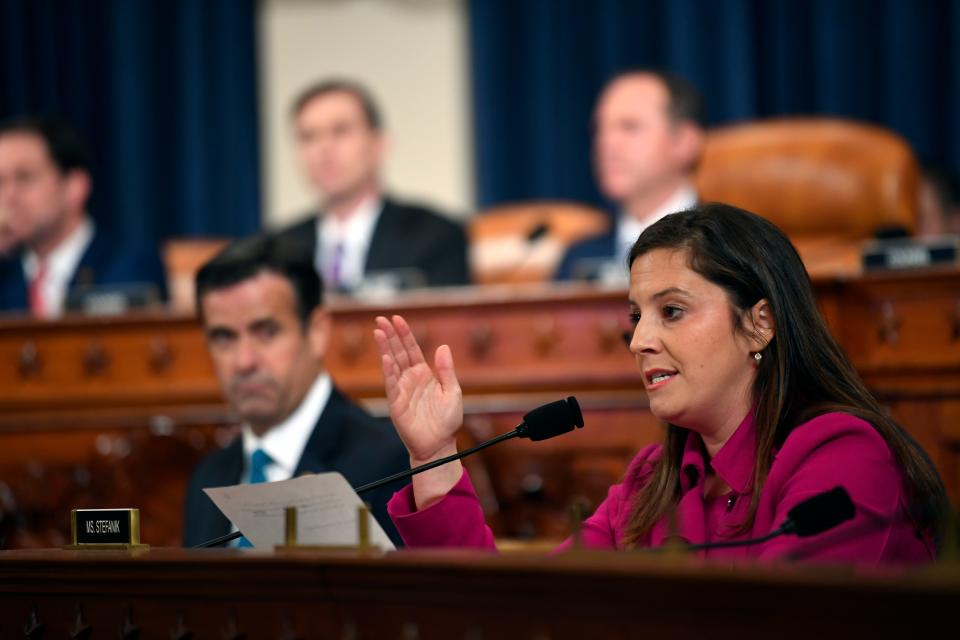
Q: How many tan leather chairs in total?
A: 3